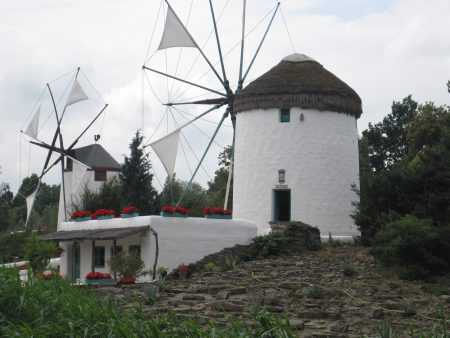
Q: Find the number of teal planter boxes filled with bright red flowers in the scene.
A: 6